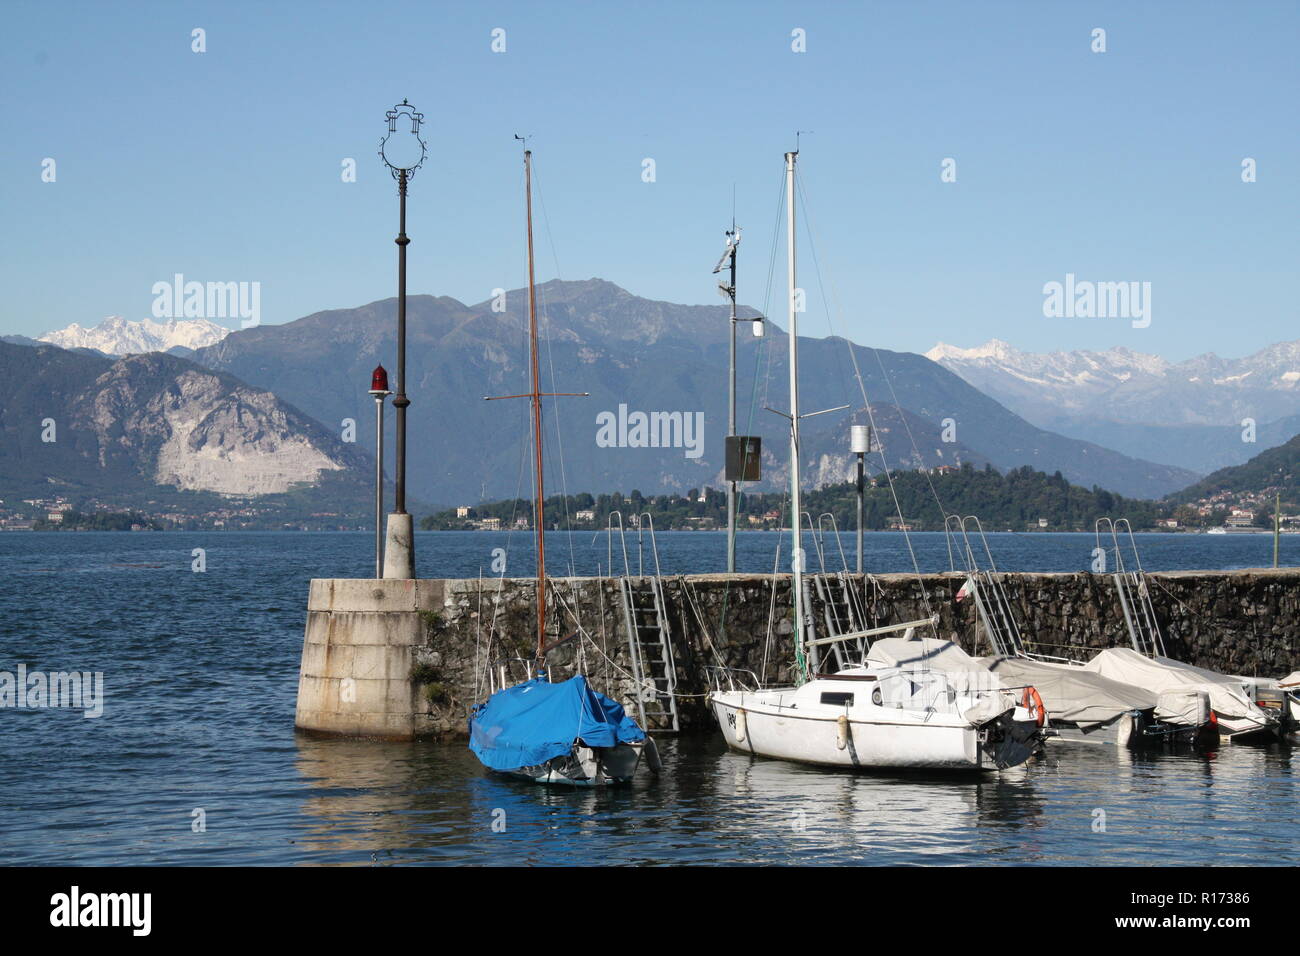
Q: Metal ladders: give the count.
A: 4